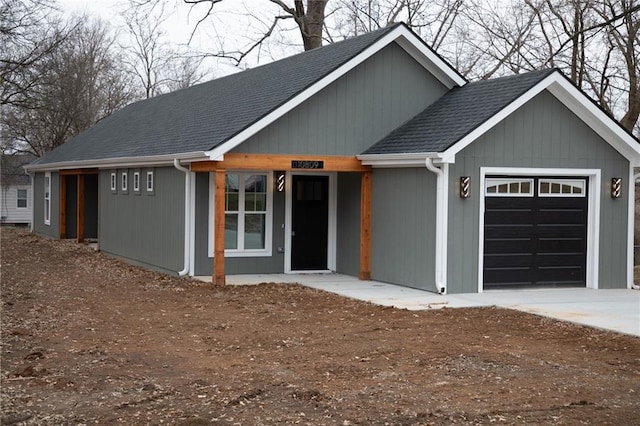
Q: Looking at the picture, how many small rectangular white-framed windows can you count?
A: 4